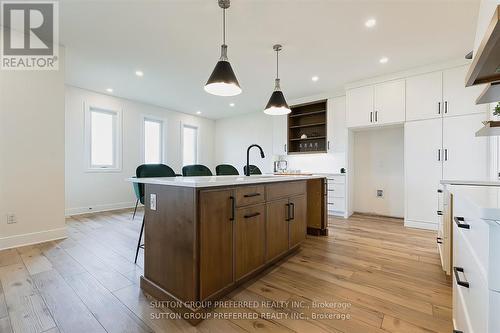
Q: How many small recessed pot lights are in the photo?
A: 7